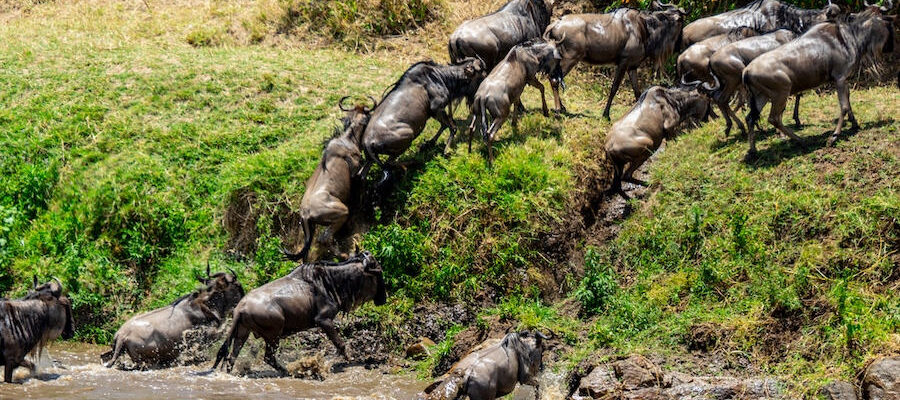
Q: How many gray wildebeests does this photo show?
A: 14